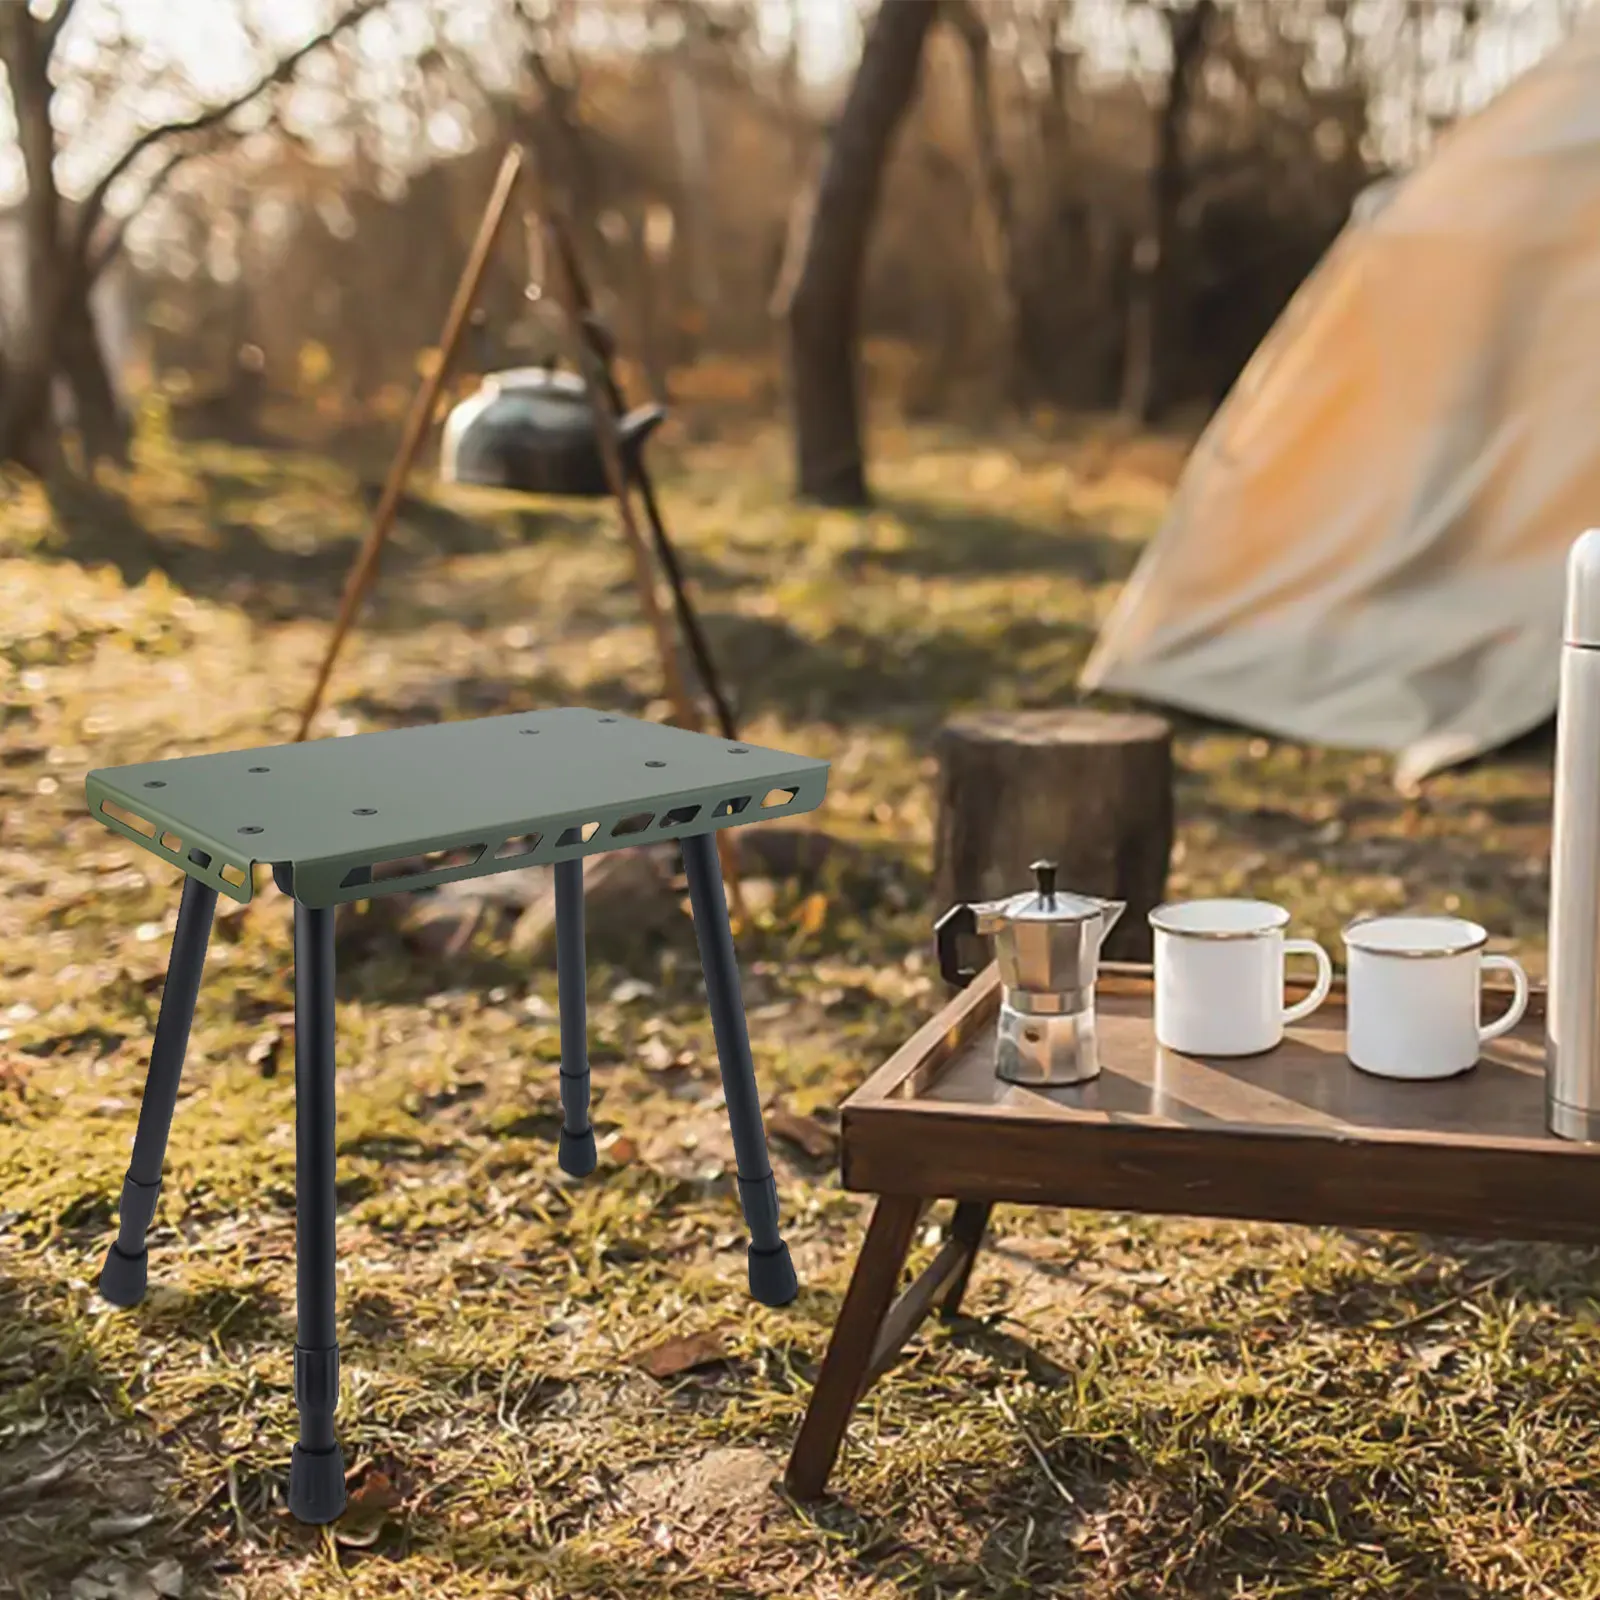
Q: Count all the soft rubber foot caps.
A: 4